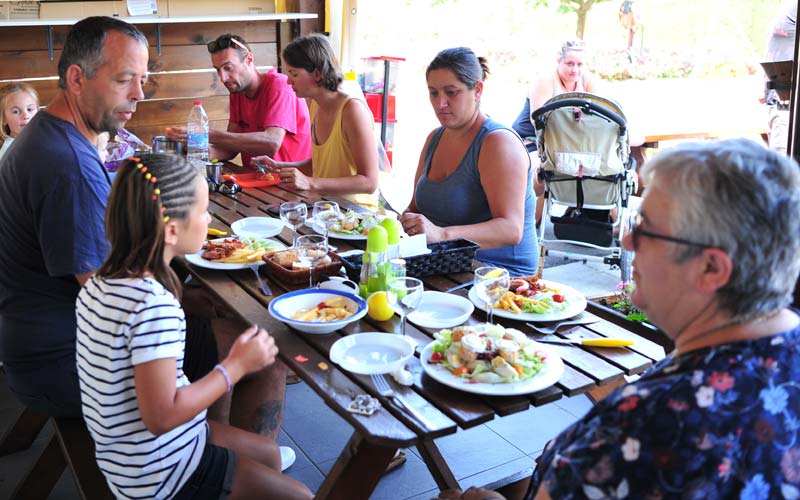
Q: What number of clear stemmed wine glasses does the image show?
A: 5